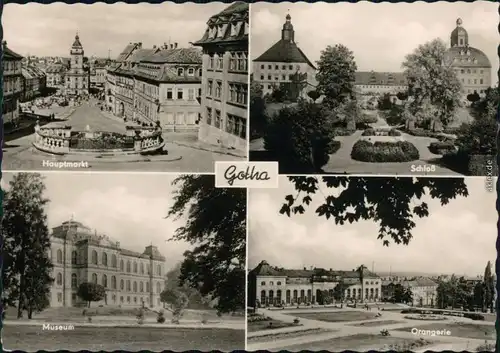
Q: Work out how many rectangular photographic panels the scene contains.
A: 4